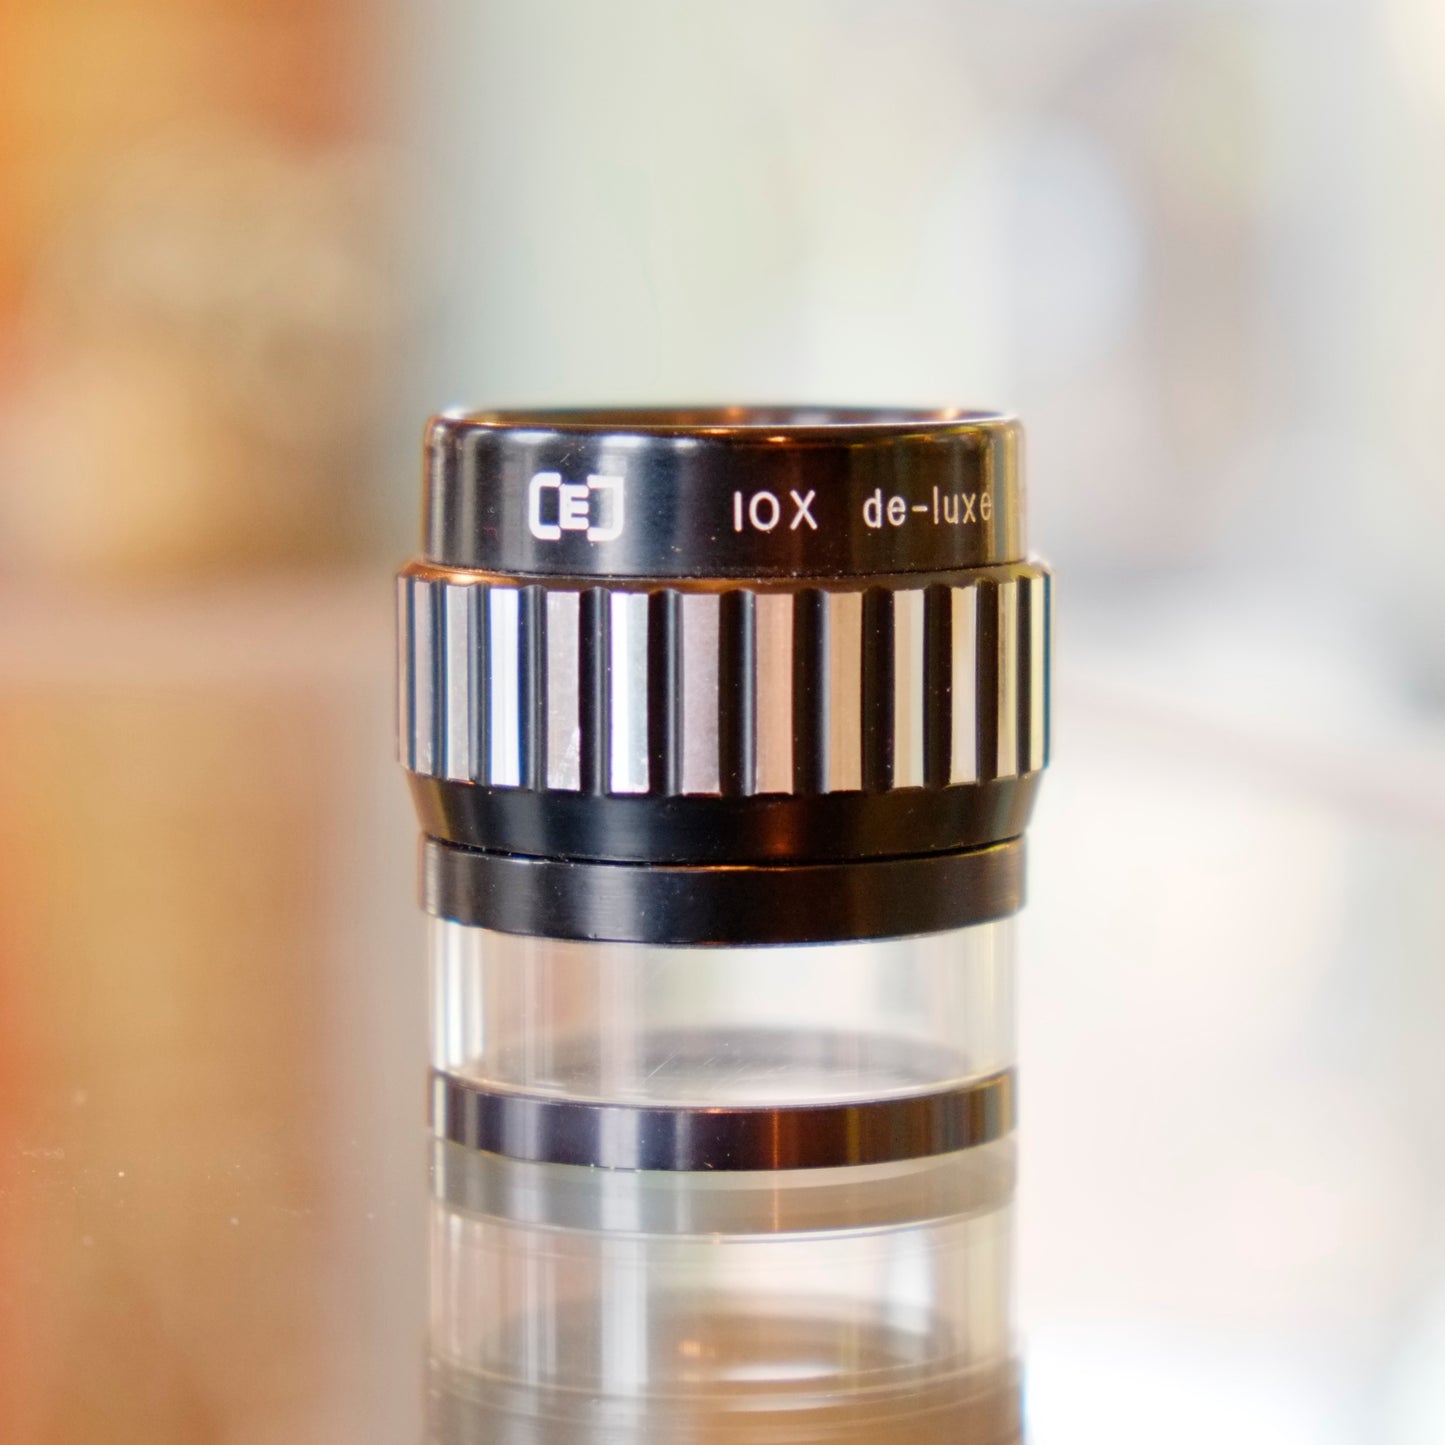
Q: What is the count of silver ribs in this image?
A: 13